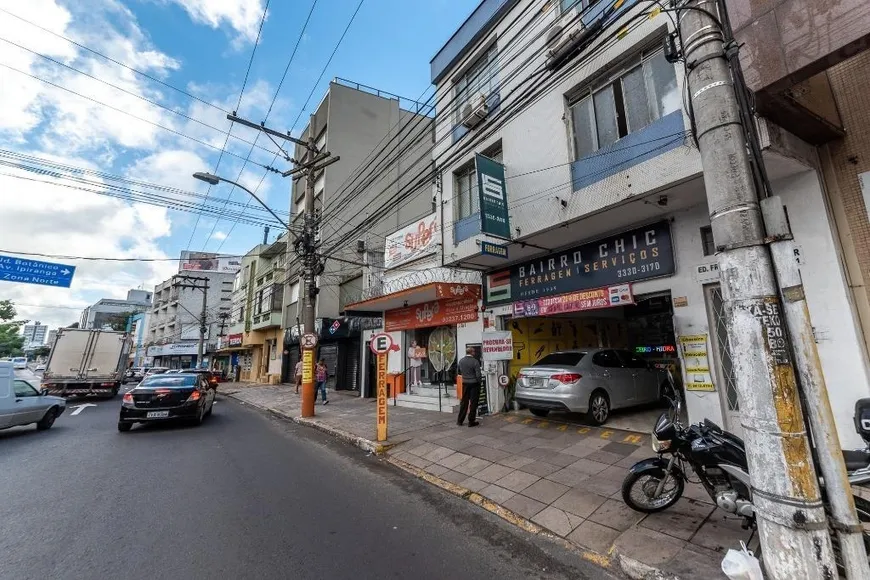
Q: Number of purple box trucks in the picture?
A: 0